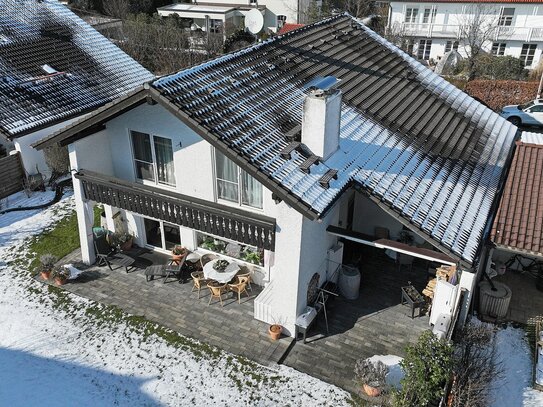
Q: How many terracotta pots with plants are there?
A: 6